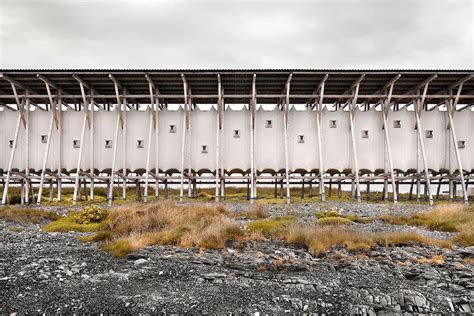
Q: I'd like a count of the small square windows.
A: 15